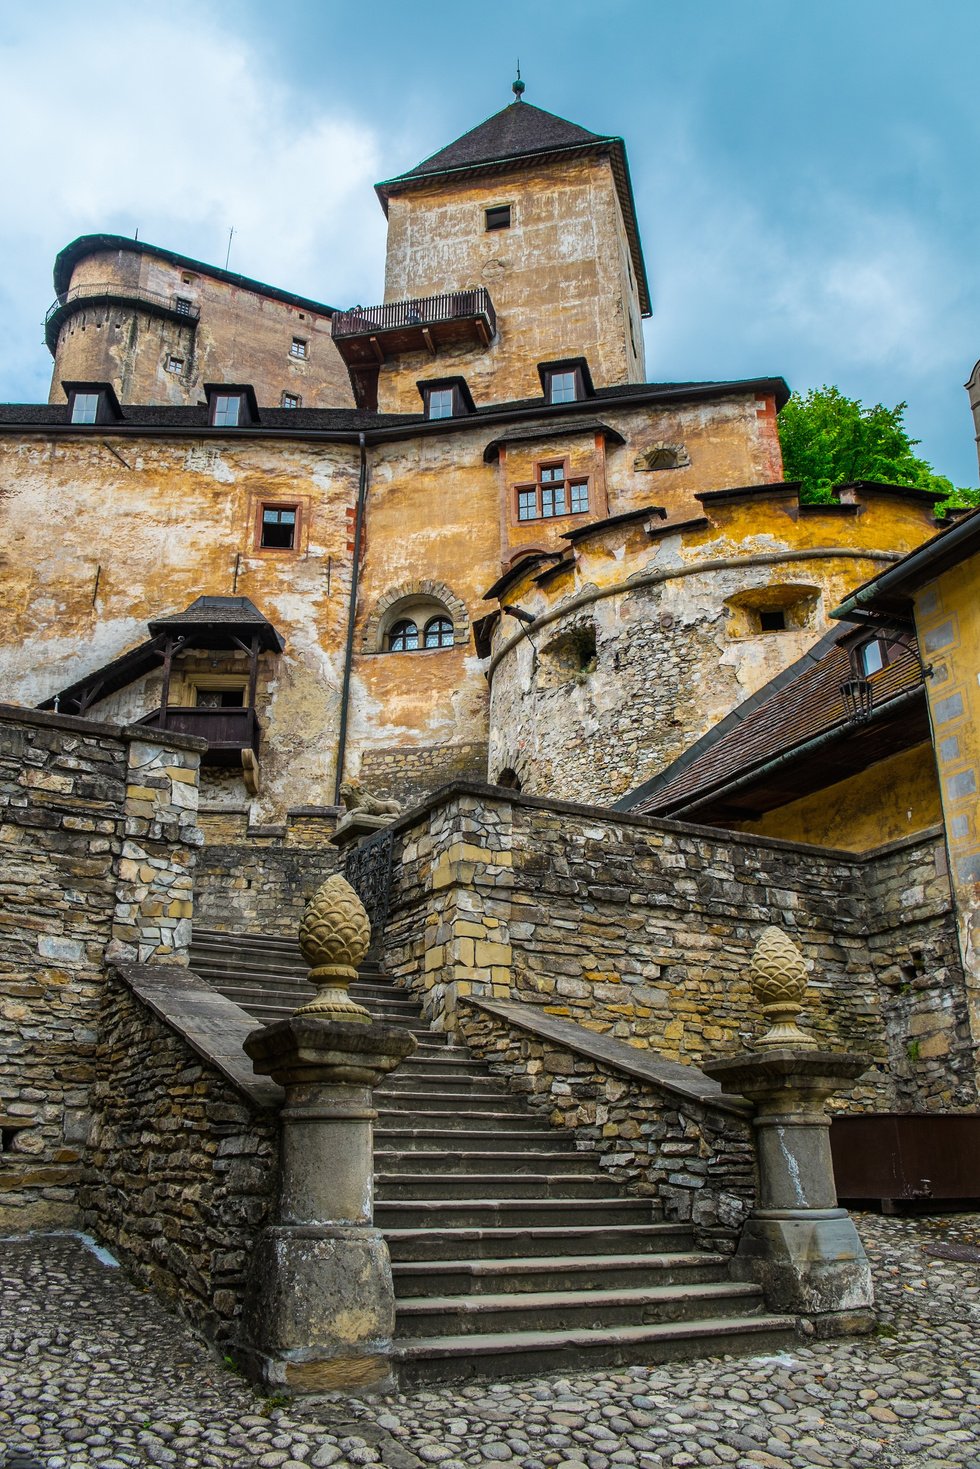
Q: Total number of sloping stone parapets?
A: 2